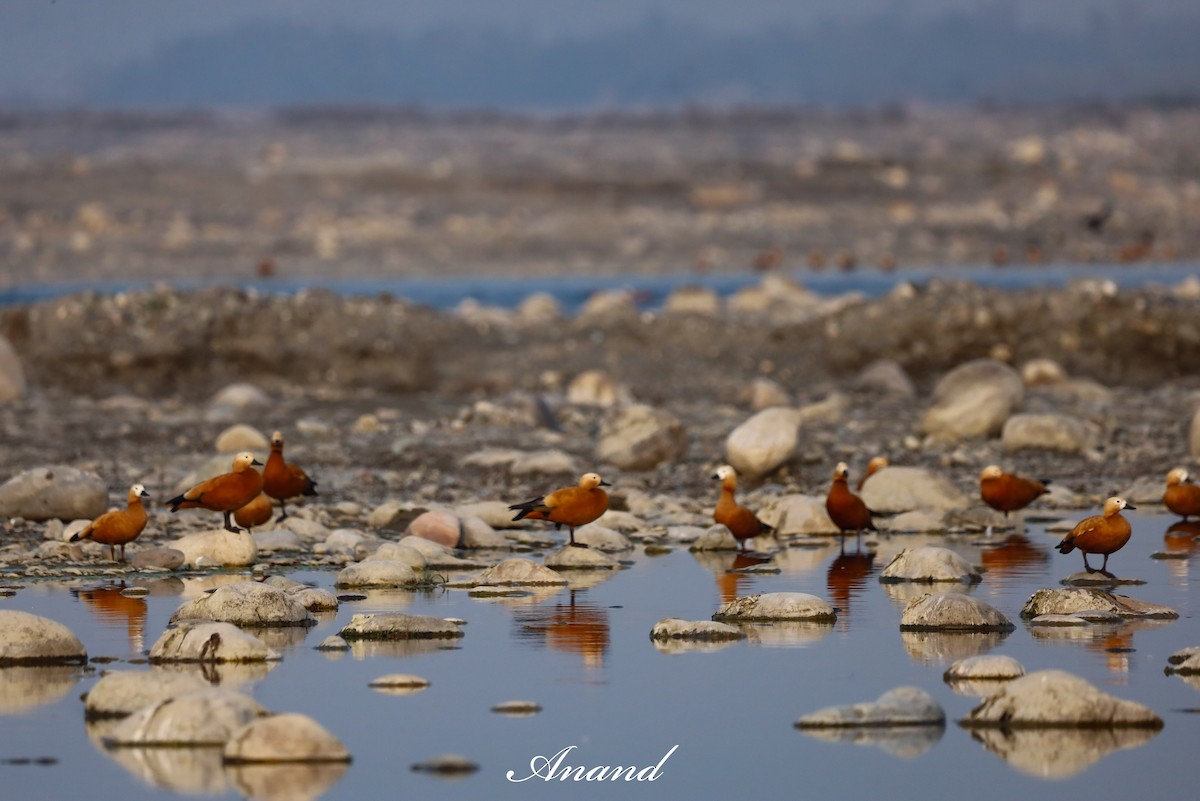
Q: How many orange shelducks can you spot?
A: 11